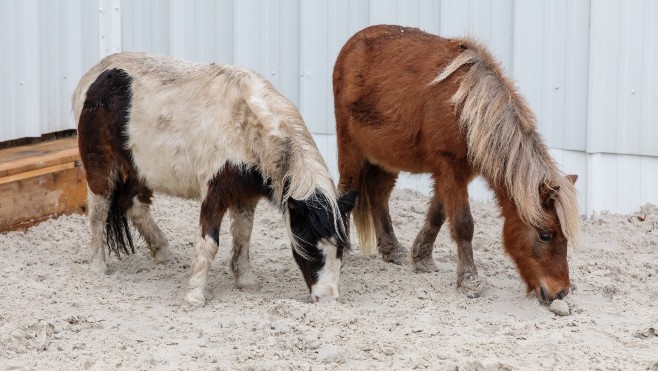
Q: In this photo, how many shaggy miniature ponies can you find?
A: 2